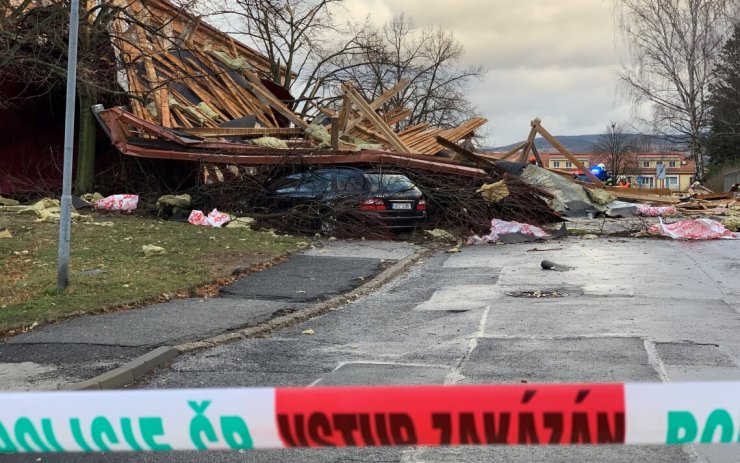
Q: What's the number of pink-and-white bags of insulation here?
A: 5